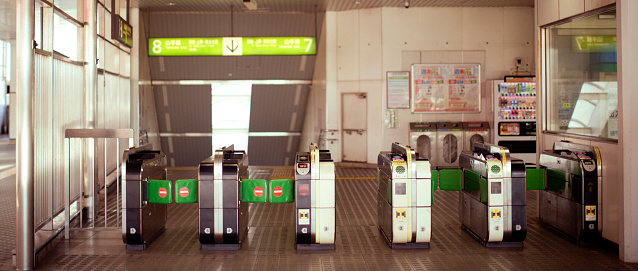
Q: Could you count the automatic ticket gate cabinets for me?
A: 6